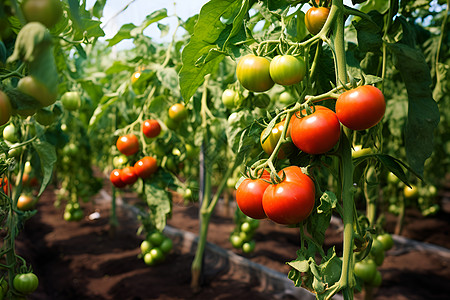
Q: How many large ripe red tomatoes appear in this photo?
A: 4